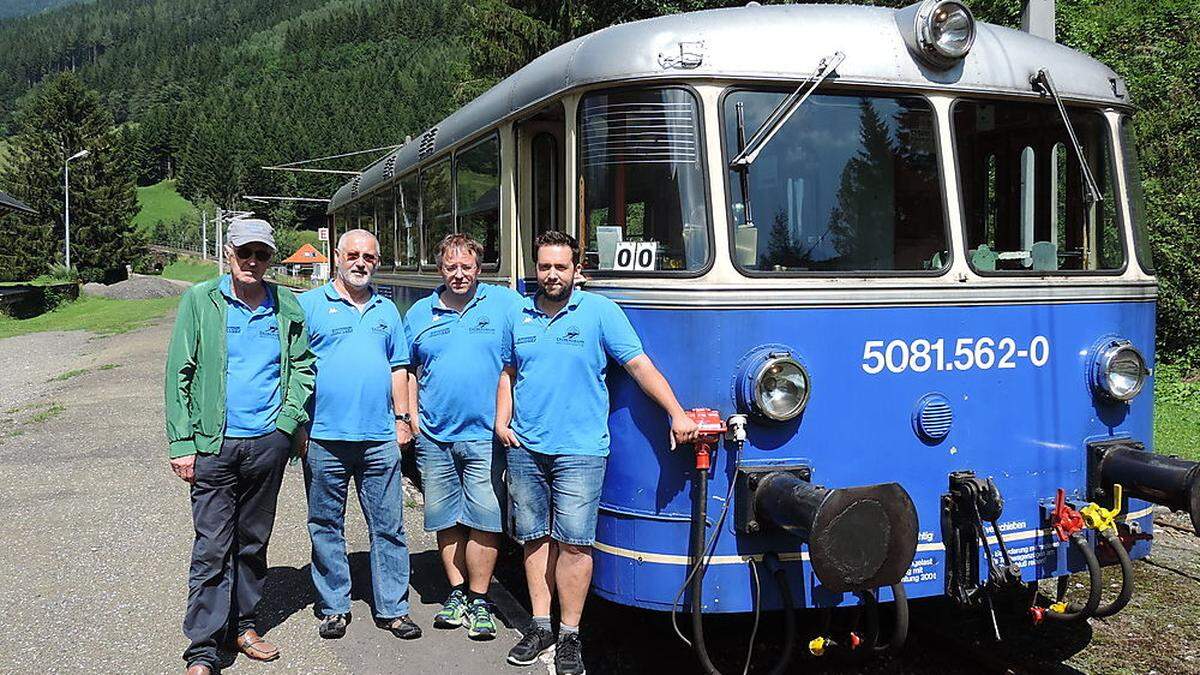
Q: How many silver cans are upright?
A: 0